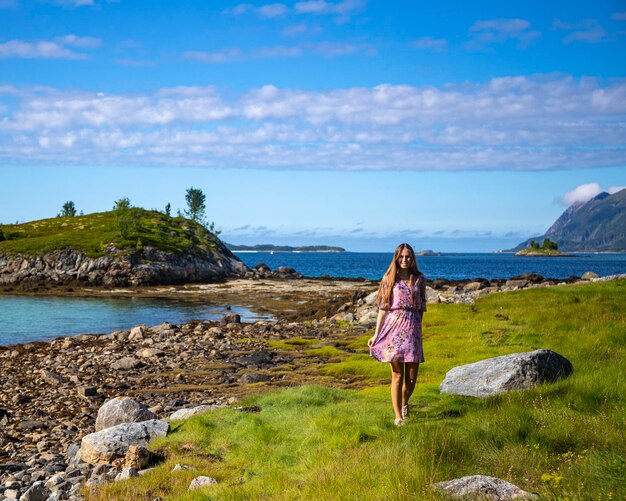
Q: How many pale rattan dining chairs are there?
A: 0